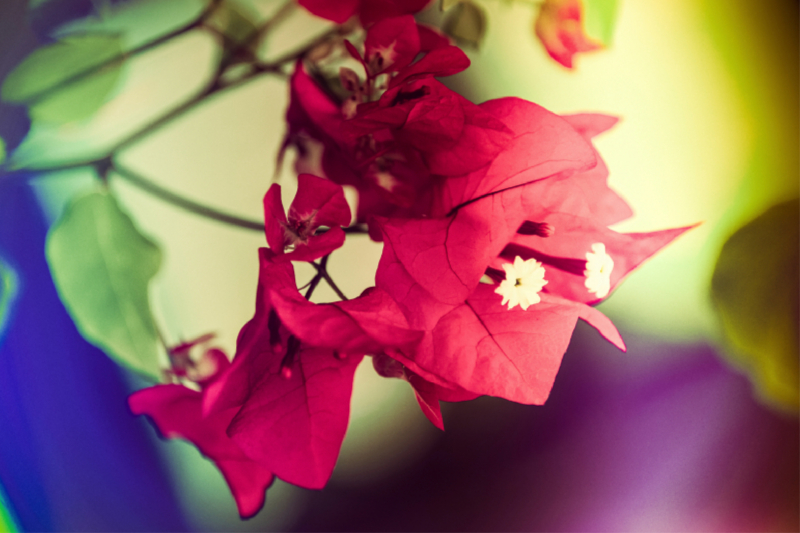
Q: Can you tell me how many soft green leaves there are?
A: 2